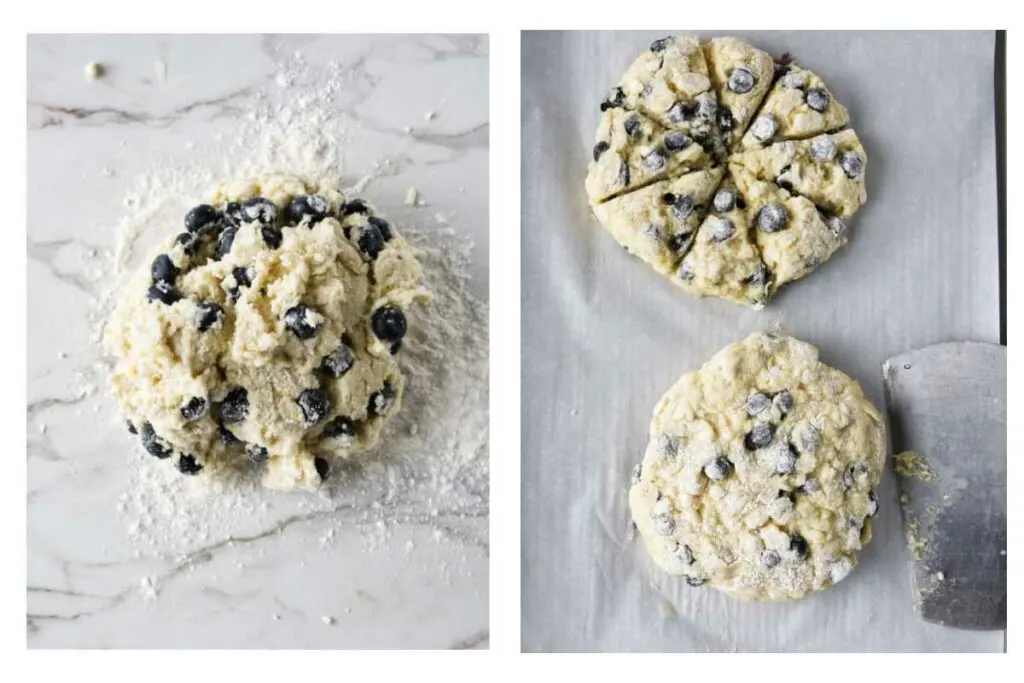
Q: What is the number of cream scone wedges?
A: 8